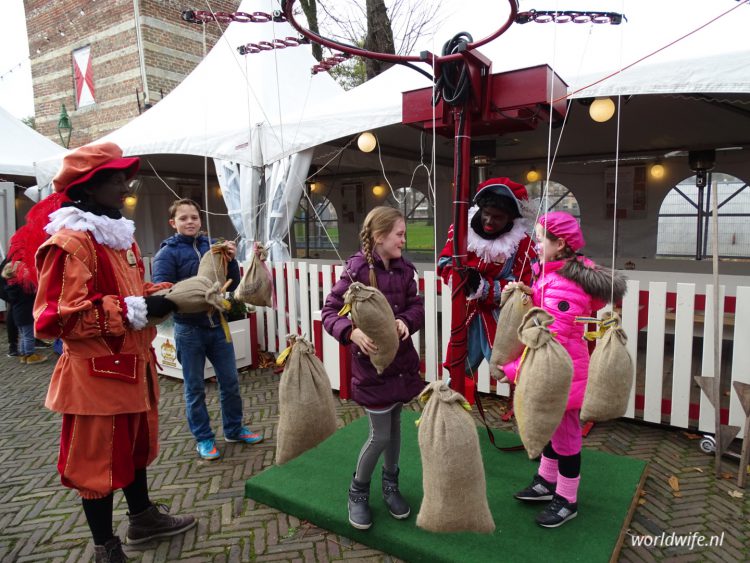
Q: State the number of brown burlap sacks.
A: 9